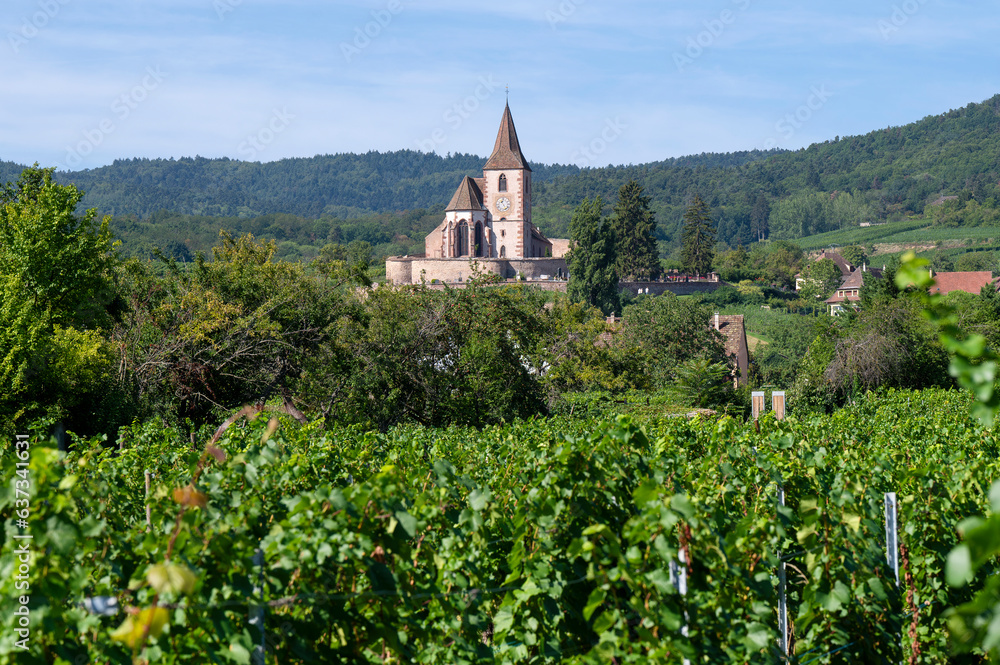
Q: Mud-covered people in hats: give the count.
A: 0